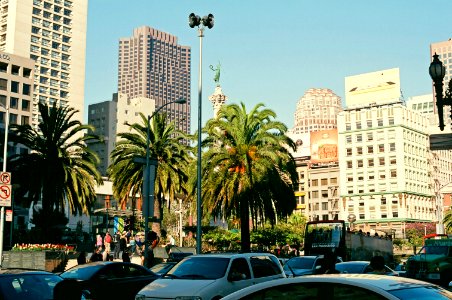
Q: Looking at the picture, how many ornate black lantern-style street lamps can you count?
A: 1